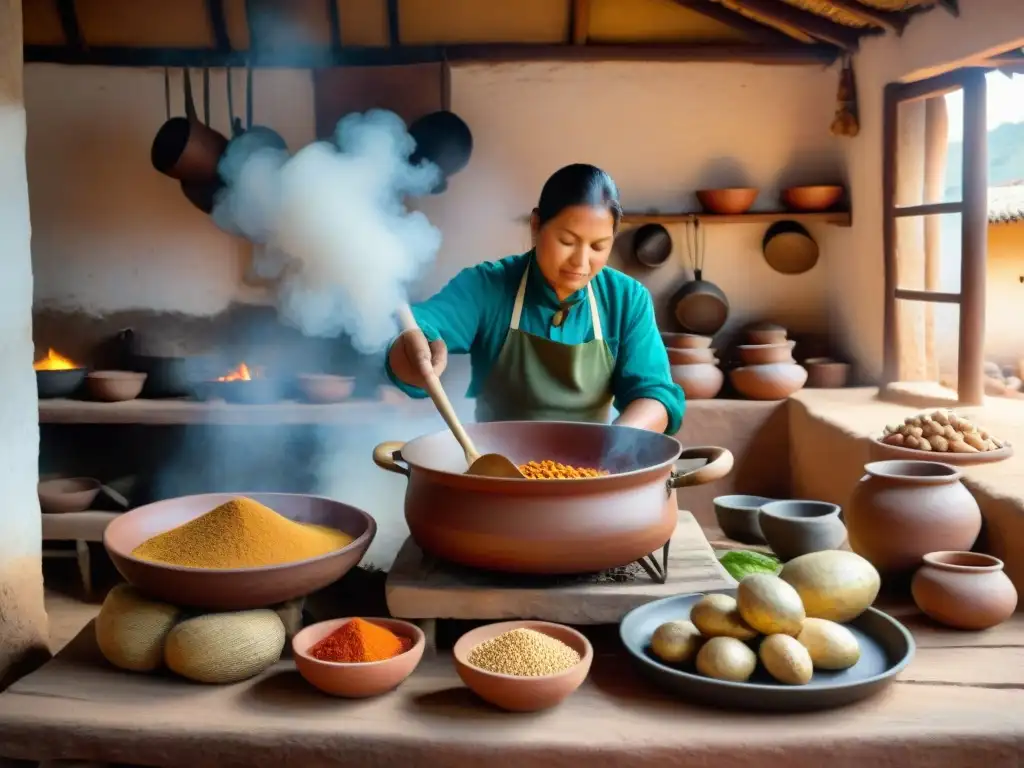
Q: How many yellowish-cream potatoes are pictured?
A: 7